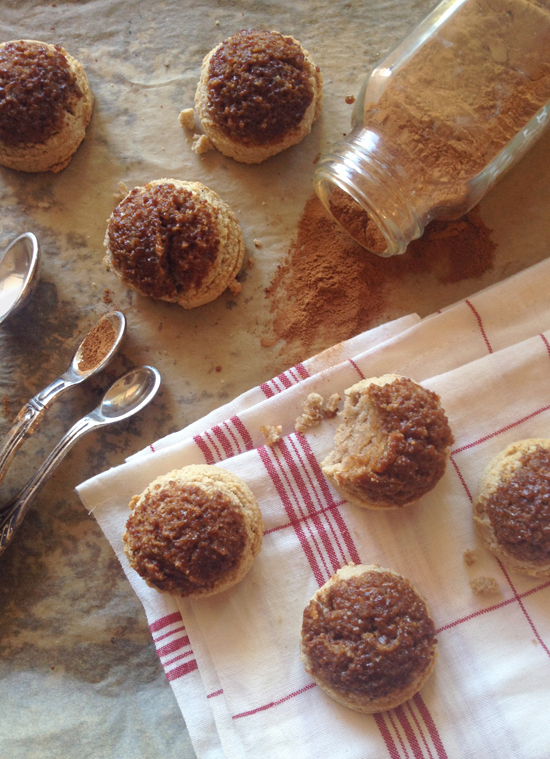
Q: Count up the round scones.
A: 7